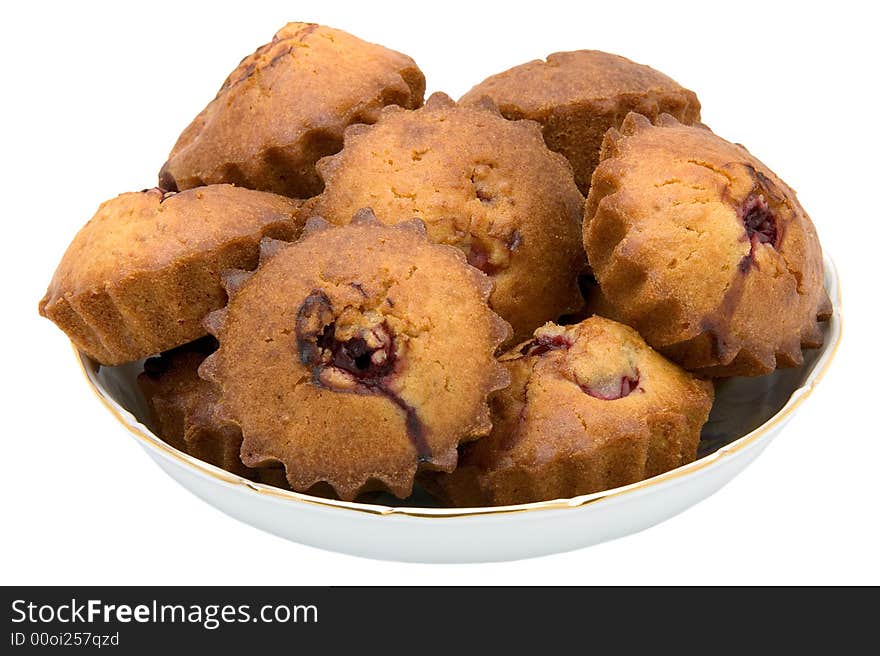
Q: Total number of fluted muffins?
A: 8